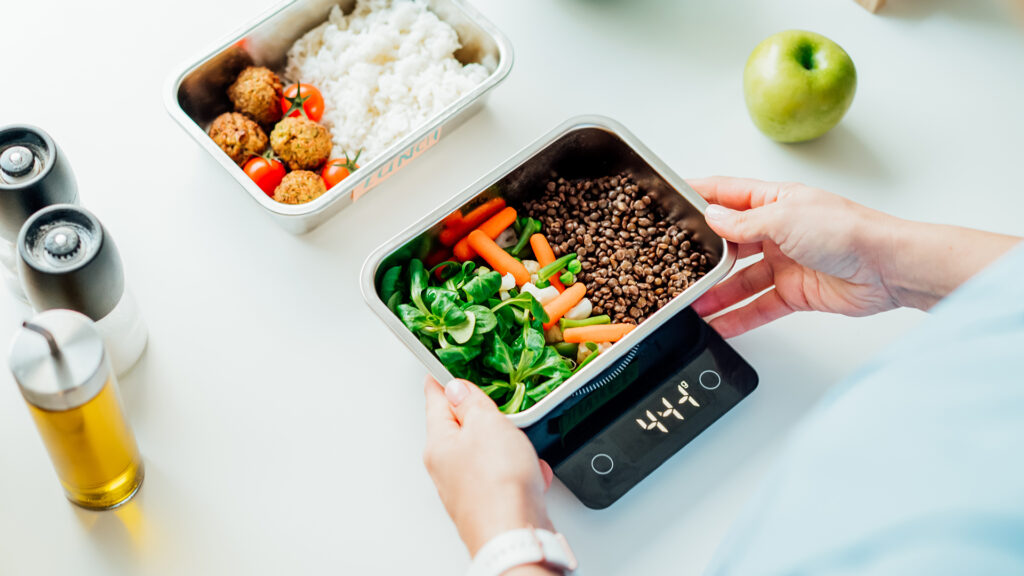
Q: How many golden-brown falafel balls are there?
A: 4